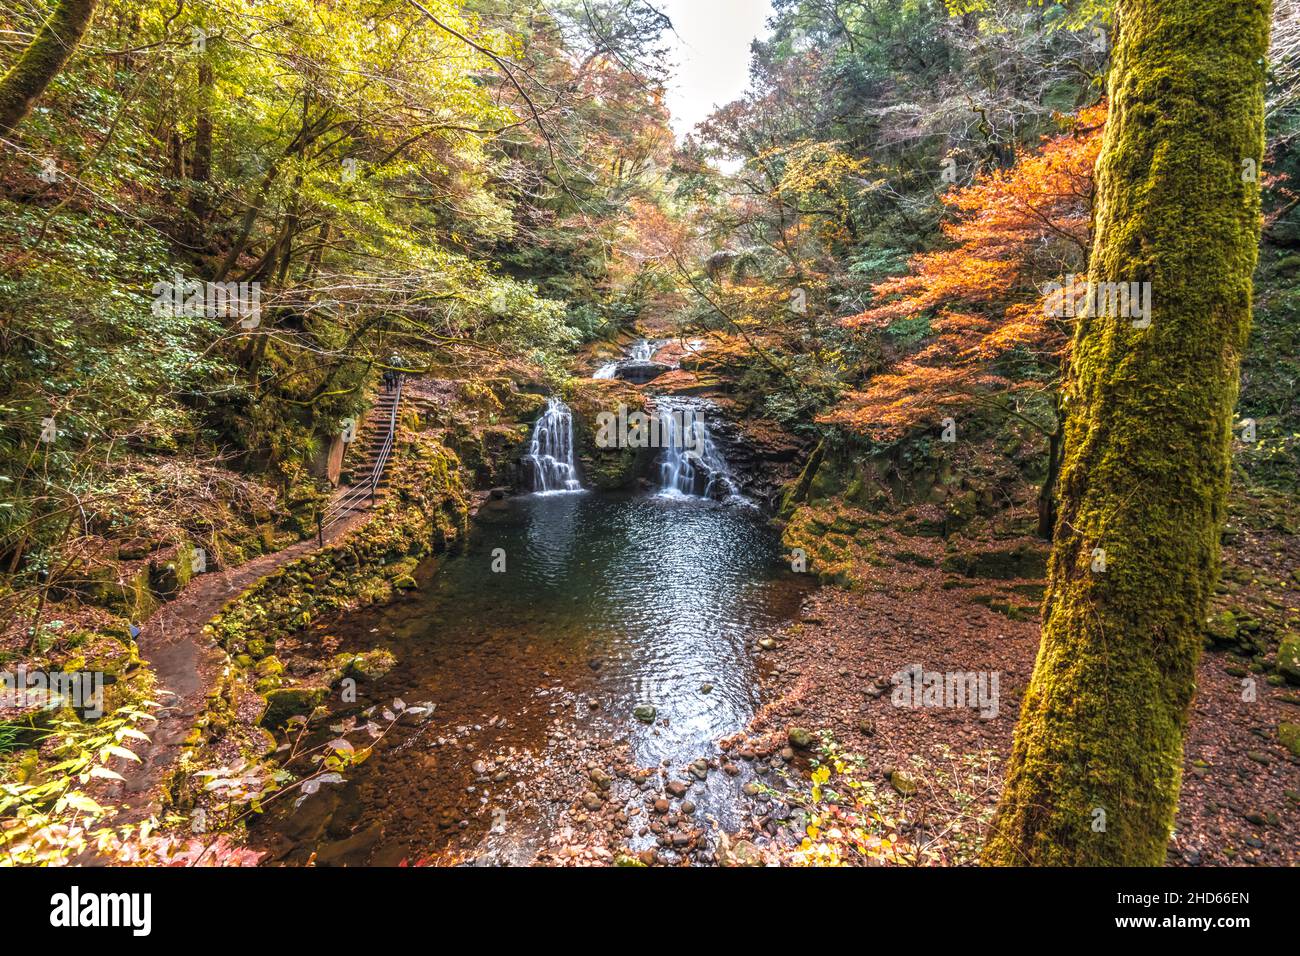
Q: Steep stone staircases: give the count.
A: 1